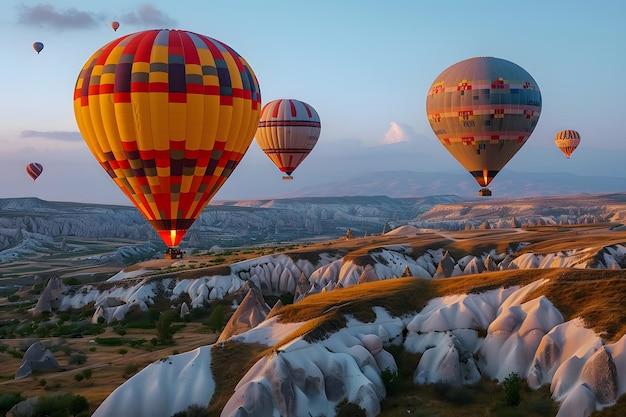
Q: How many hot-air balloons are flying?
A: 7